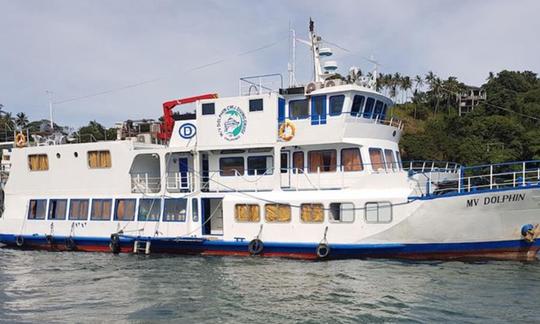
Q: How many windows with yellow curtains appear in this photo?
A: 5